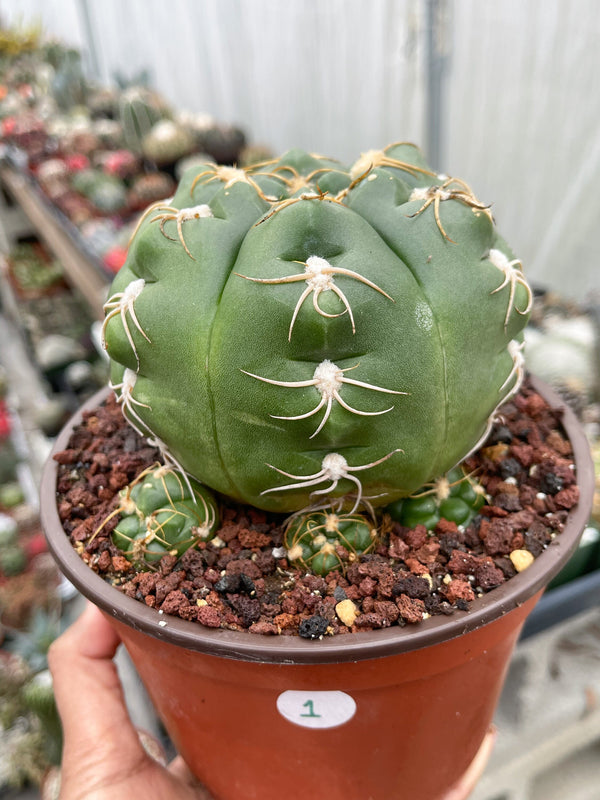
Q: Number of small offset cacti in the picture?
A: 3